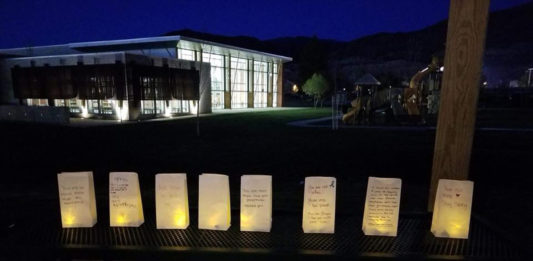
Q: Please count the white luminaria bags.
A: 8